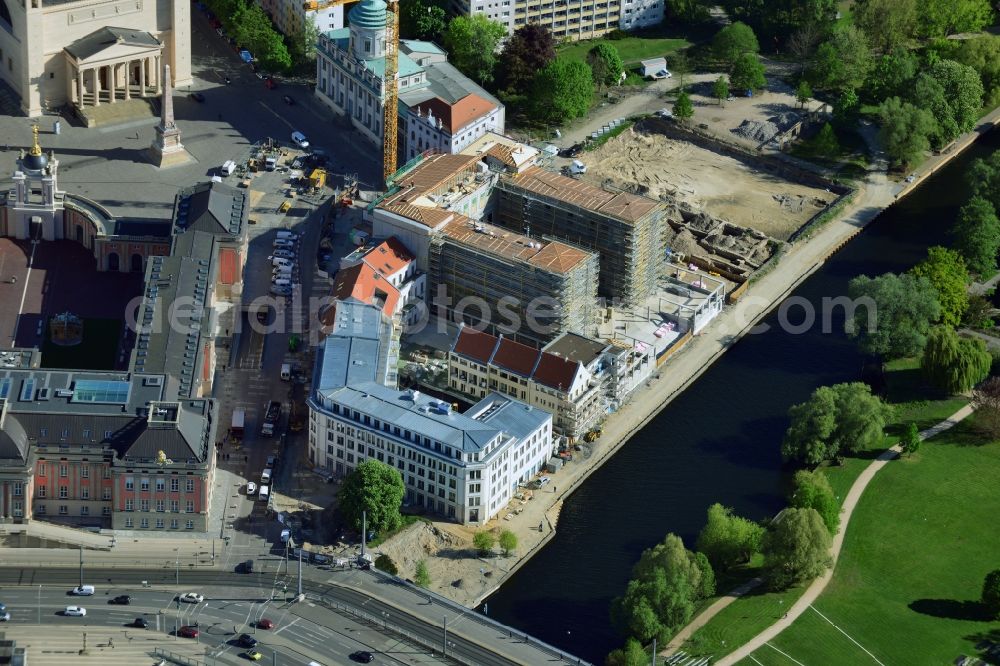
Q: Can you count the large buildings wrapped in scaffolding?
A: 2